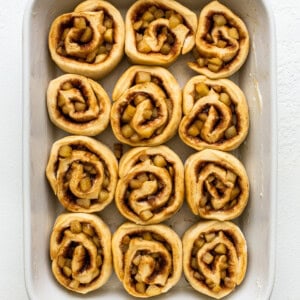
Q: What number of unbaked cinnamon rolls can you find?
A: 12